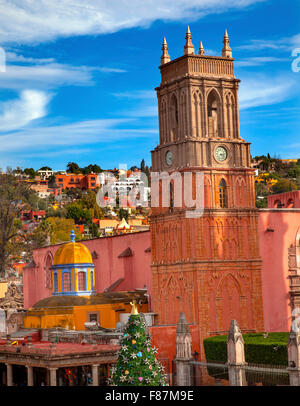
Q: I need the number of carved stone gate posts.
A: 3